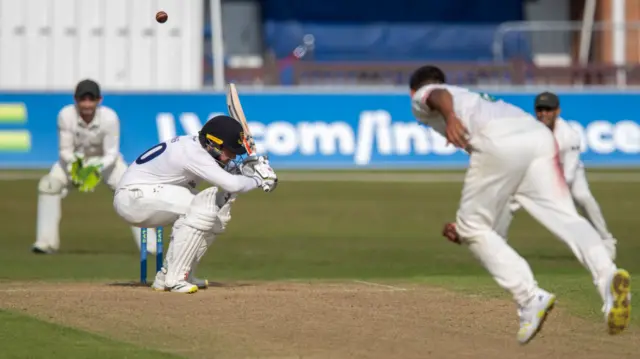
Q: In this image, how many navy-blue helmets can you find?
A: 1